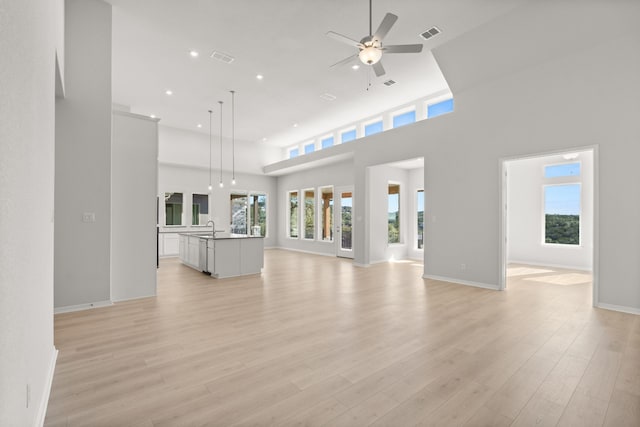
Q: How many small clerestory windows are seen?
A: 7